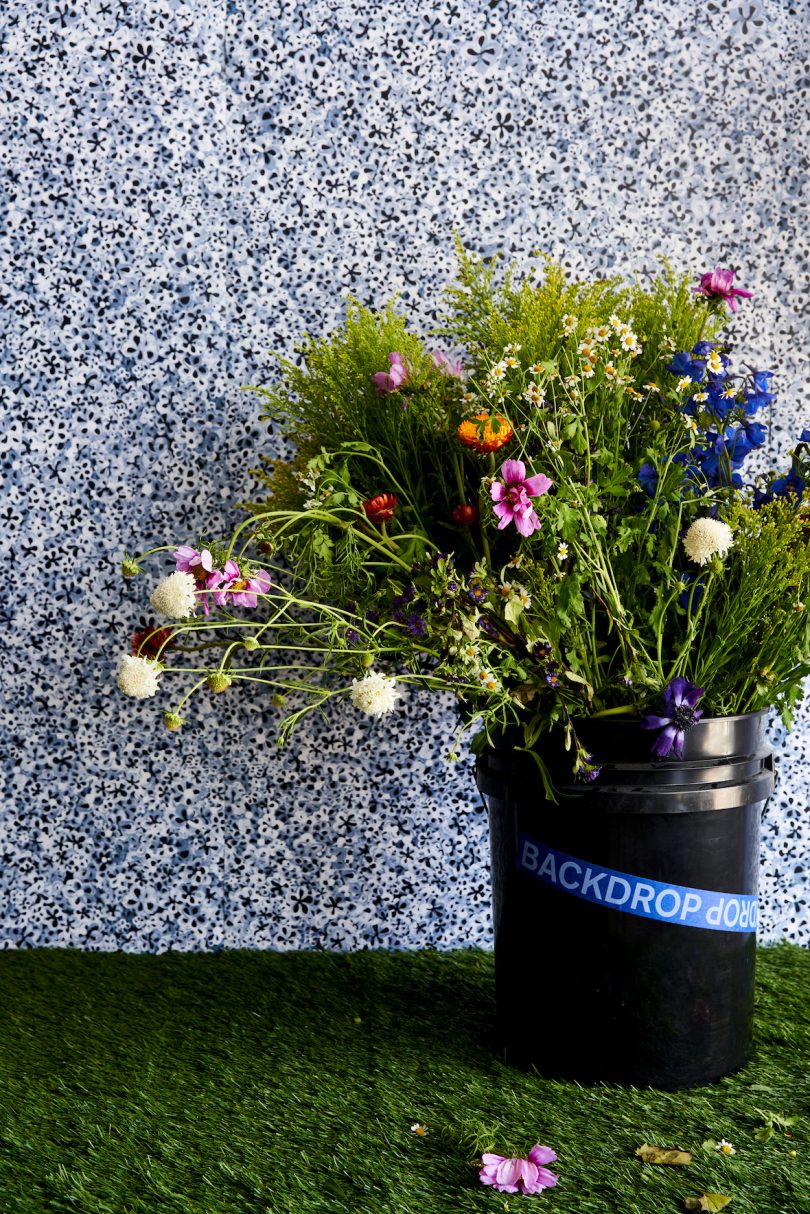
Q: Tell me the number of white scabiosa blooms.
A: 4